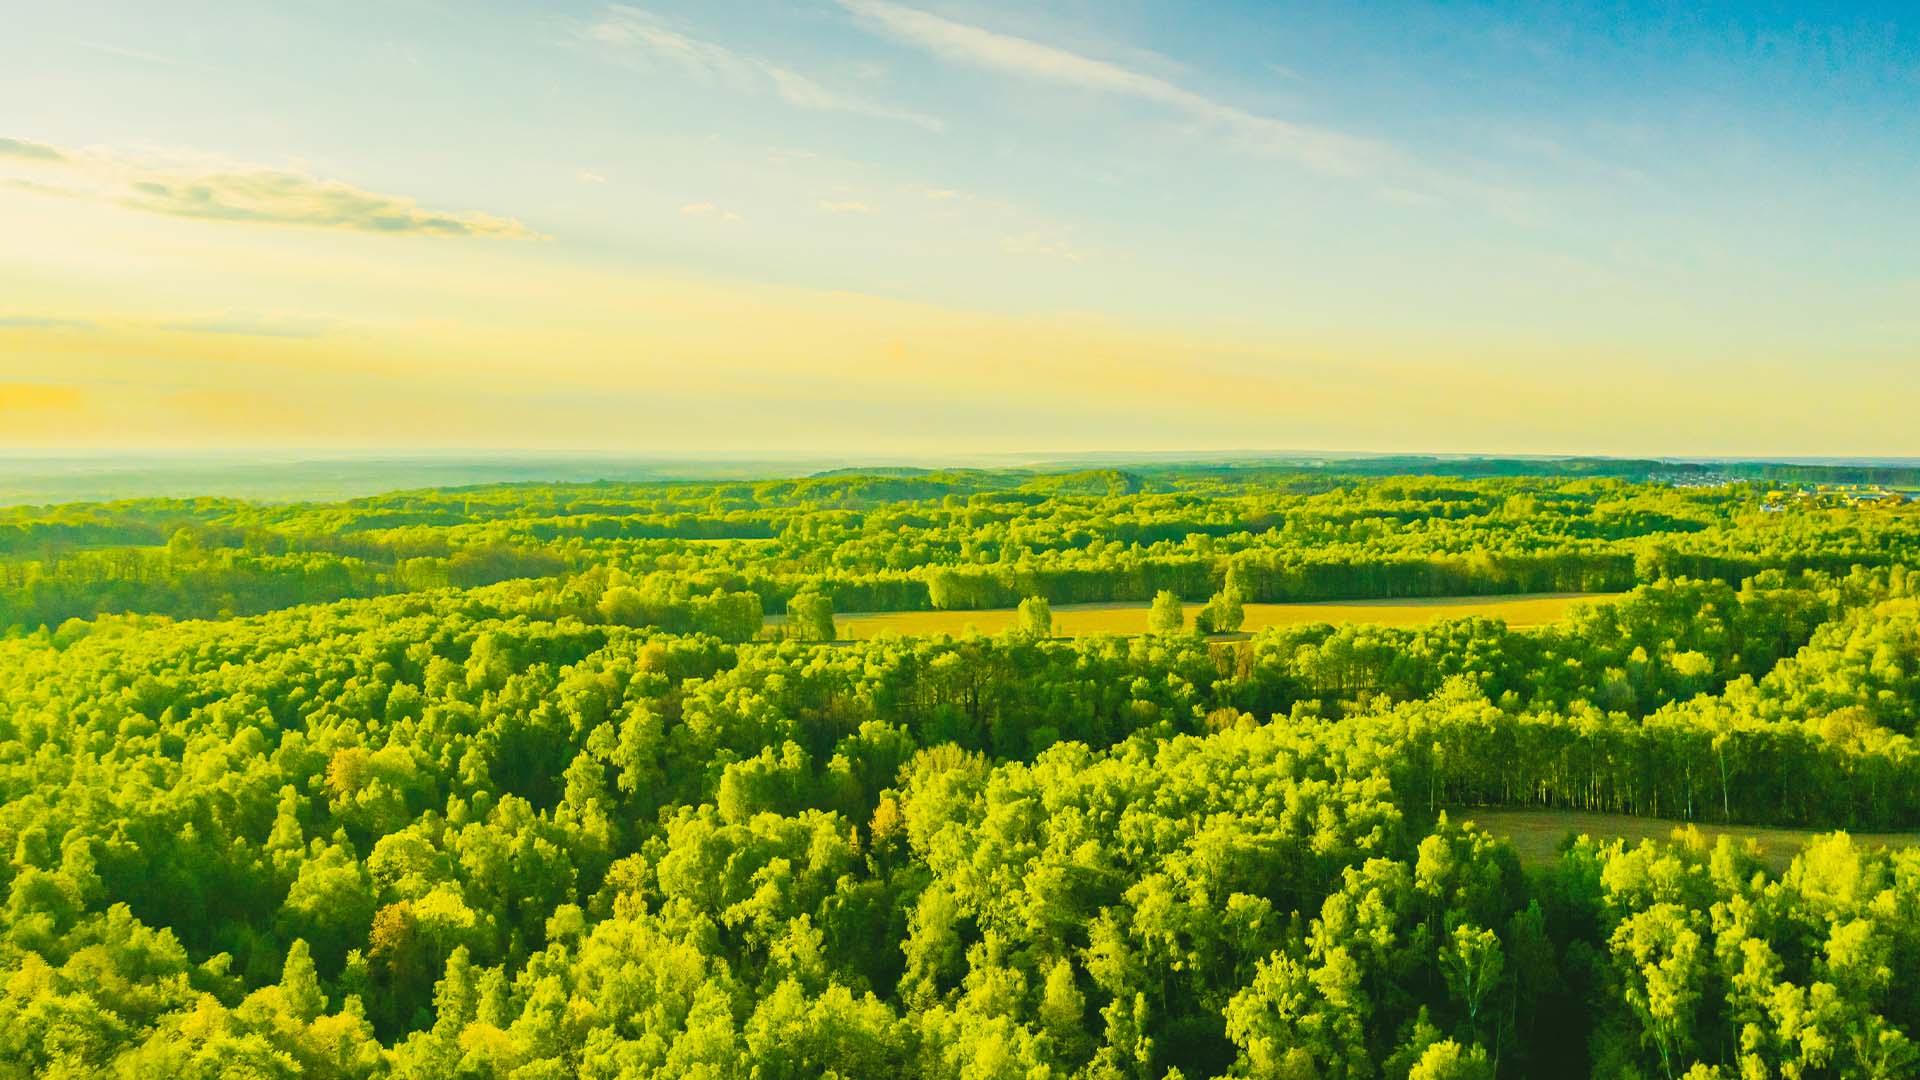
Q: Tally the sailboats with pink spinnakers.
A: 0